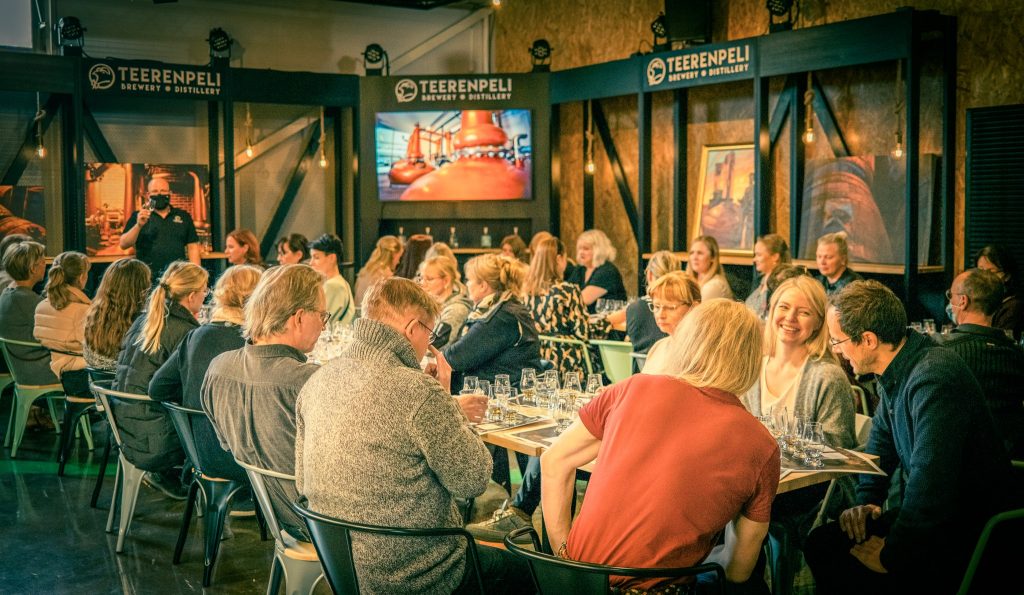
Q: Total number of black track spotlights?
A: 6